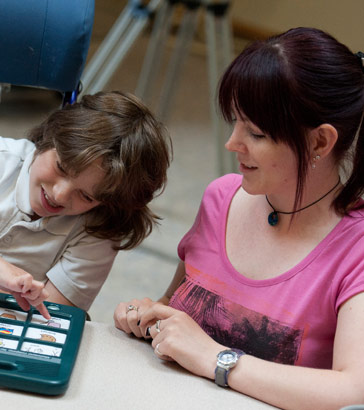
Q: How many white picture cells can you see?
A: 6